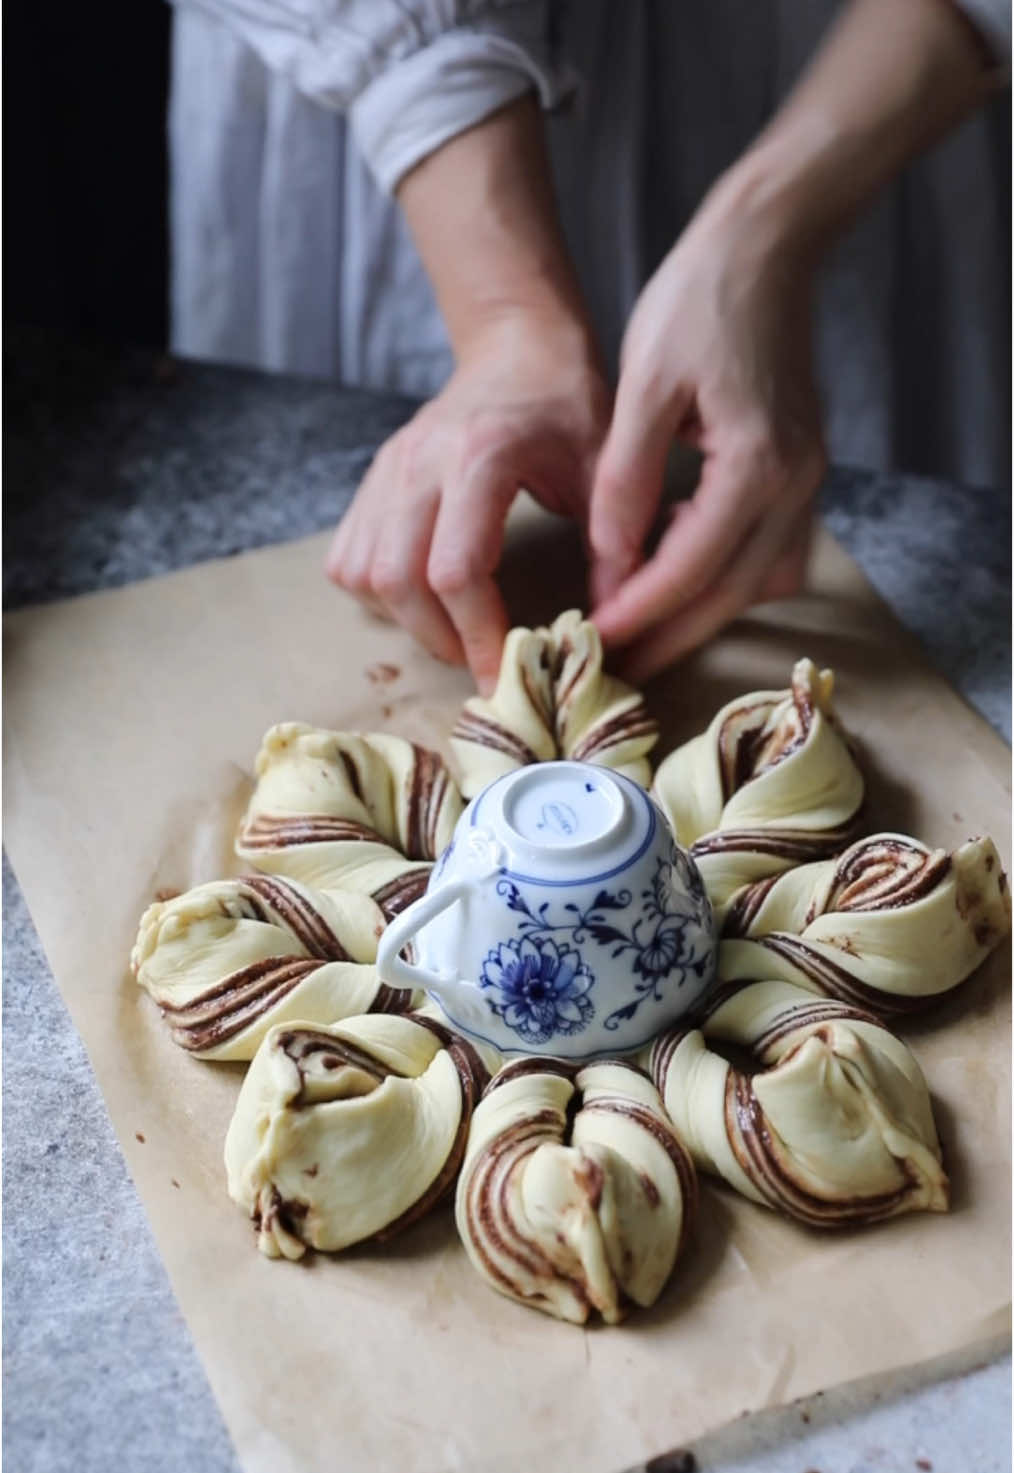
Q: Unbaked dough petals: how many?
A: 8